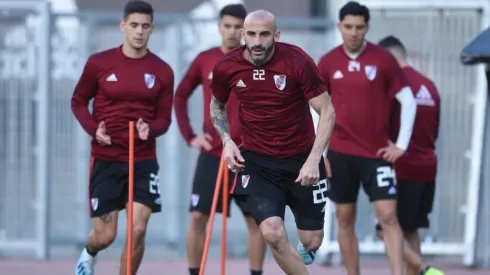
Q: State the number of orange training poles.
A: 3